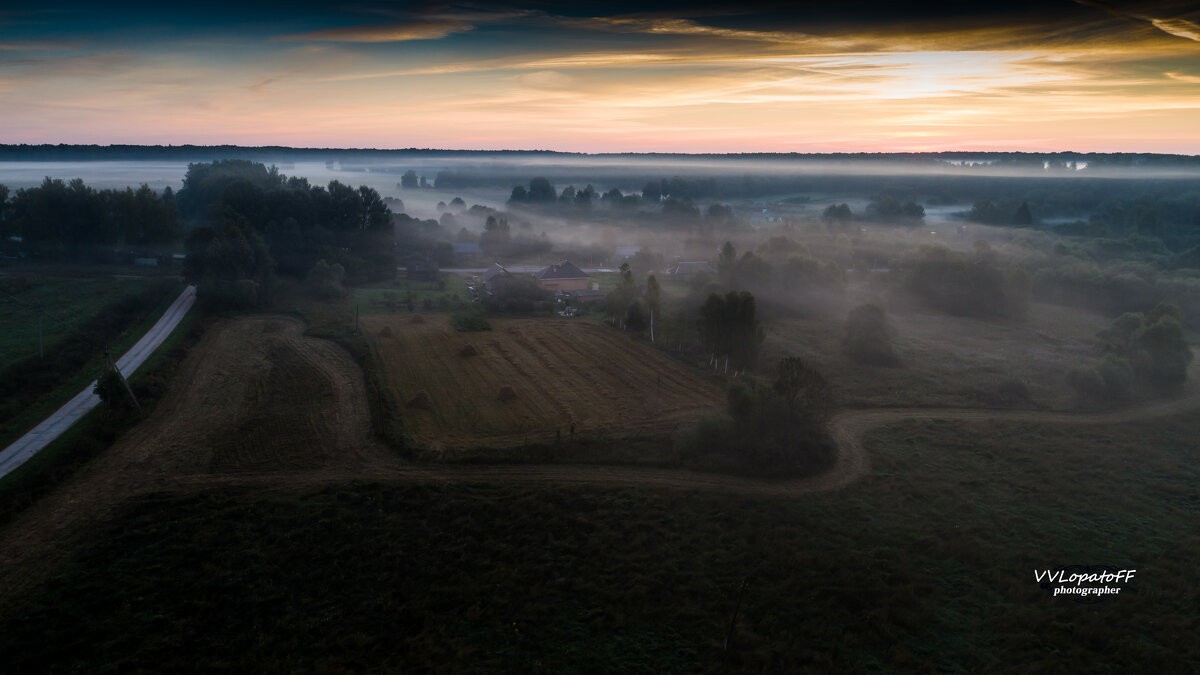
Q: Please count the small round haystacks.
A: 5